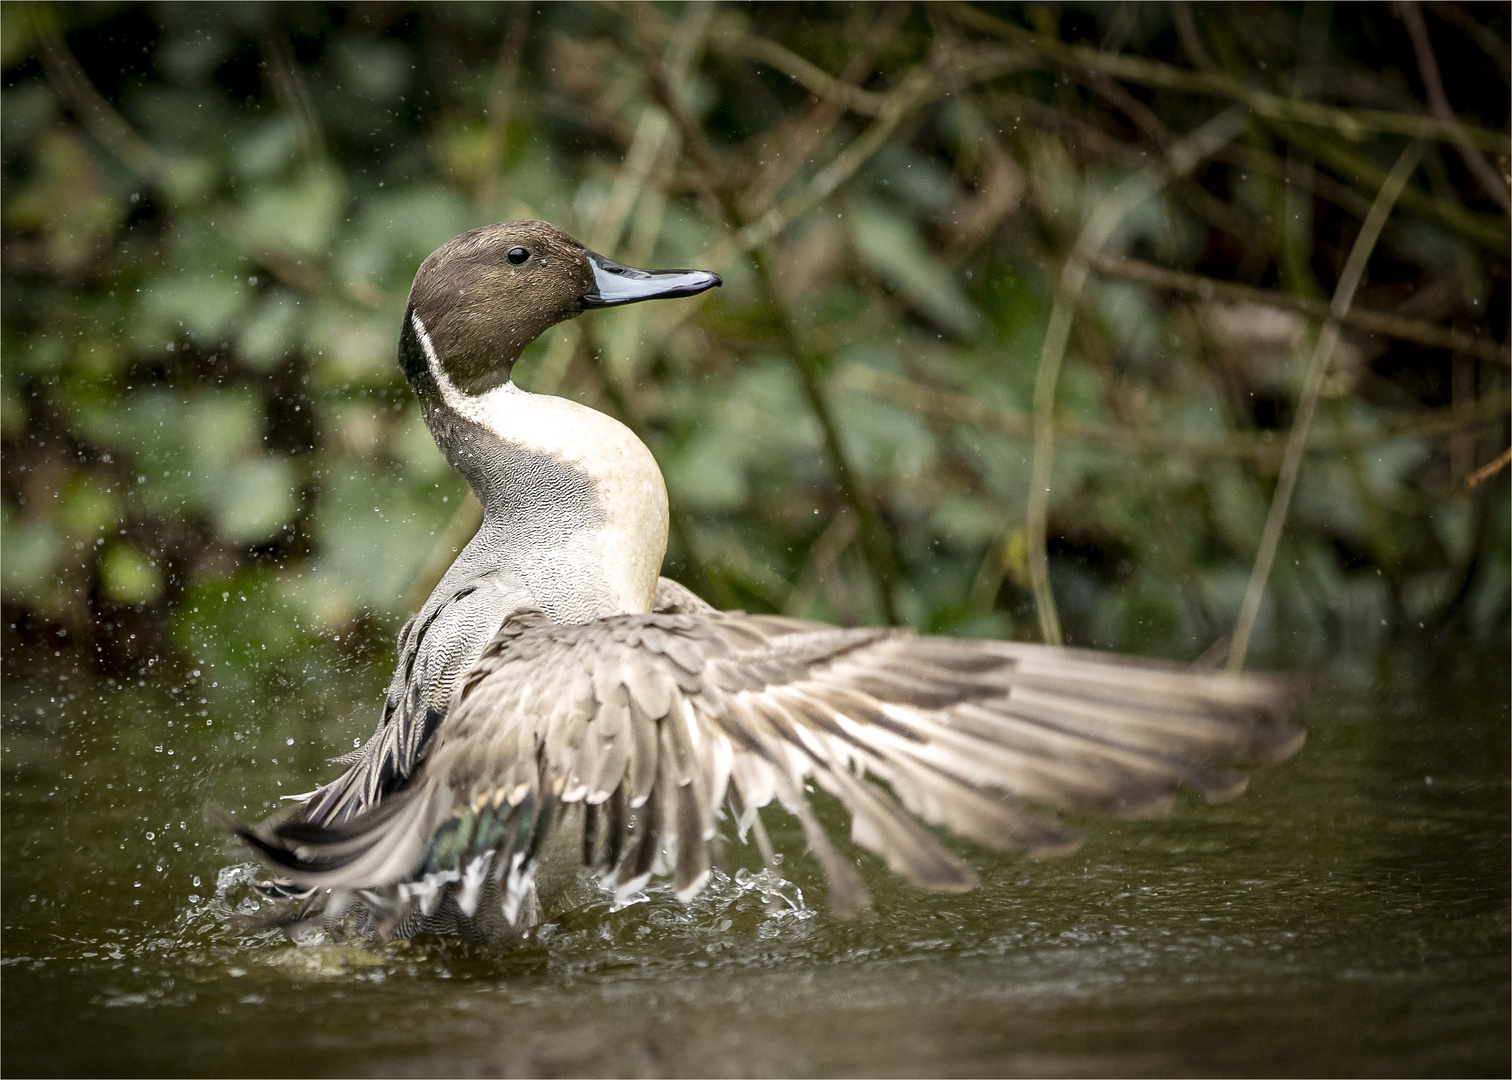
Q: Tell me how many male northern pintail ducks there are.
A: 1